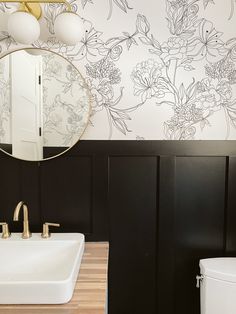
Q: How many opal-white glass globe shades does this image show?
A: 2